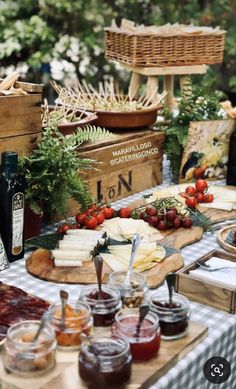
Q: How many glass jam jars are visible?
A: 7